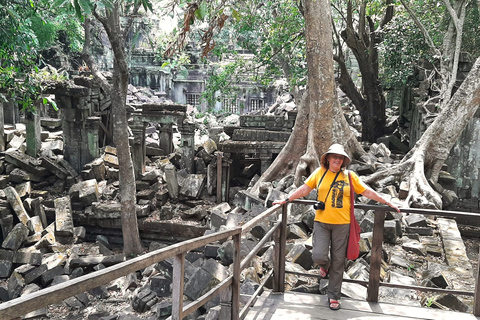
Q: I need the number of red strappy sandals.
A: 2